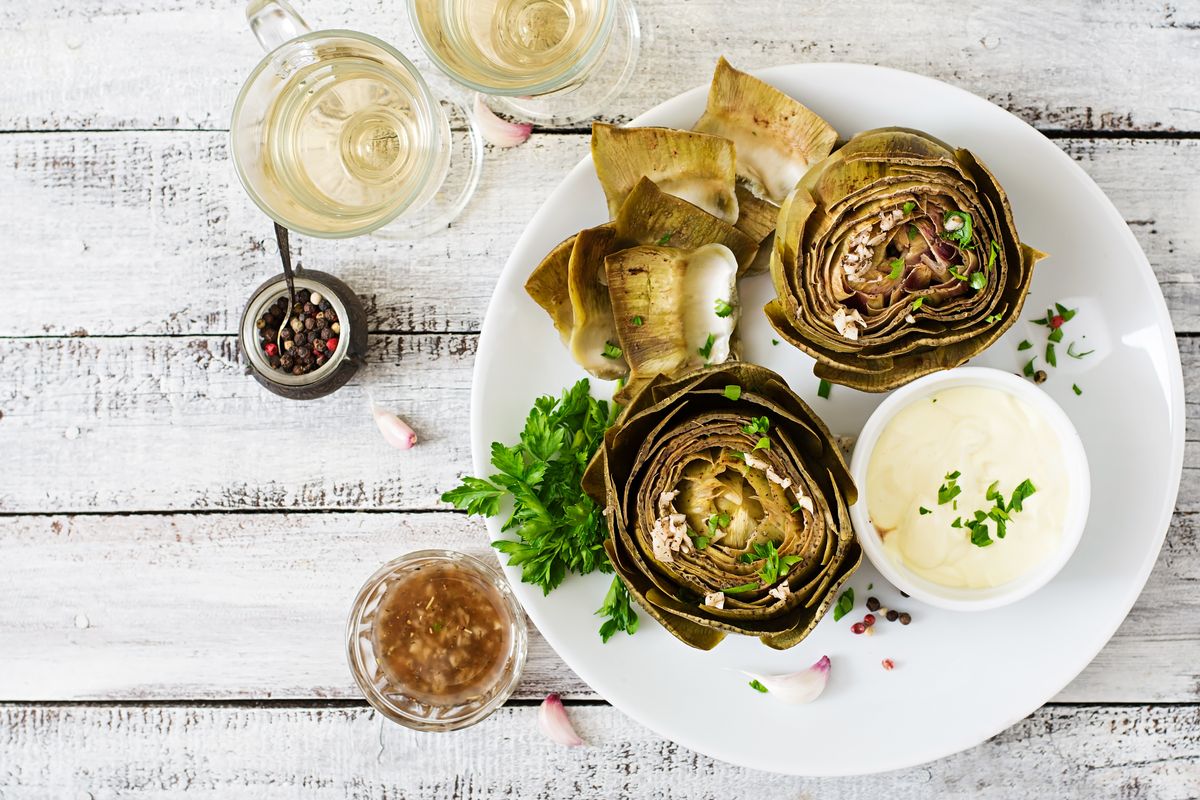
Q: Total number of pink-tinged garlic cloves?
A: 4